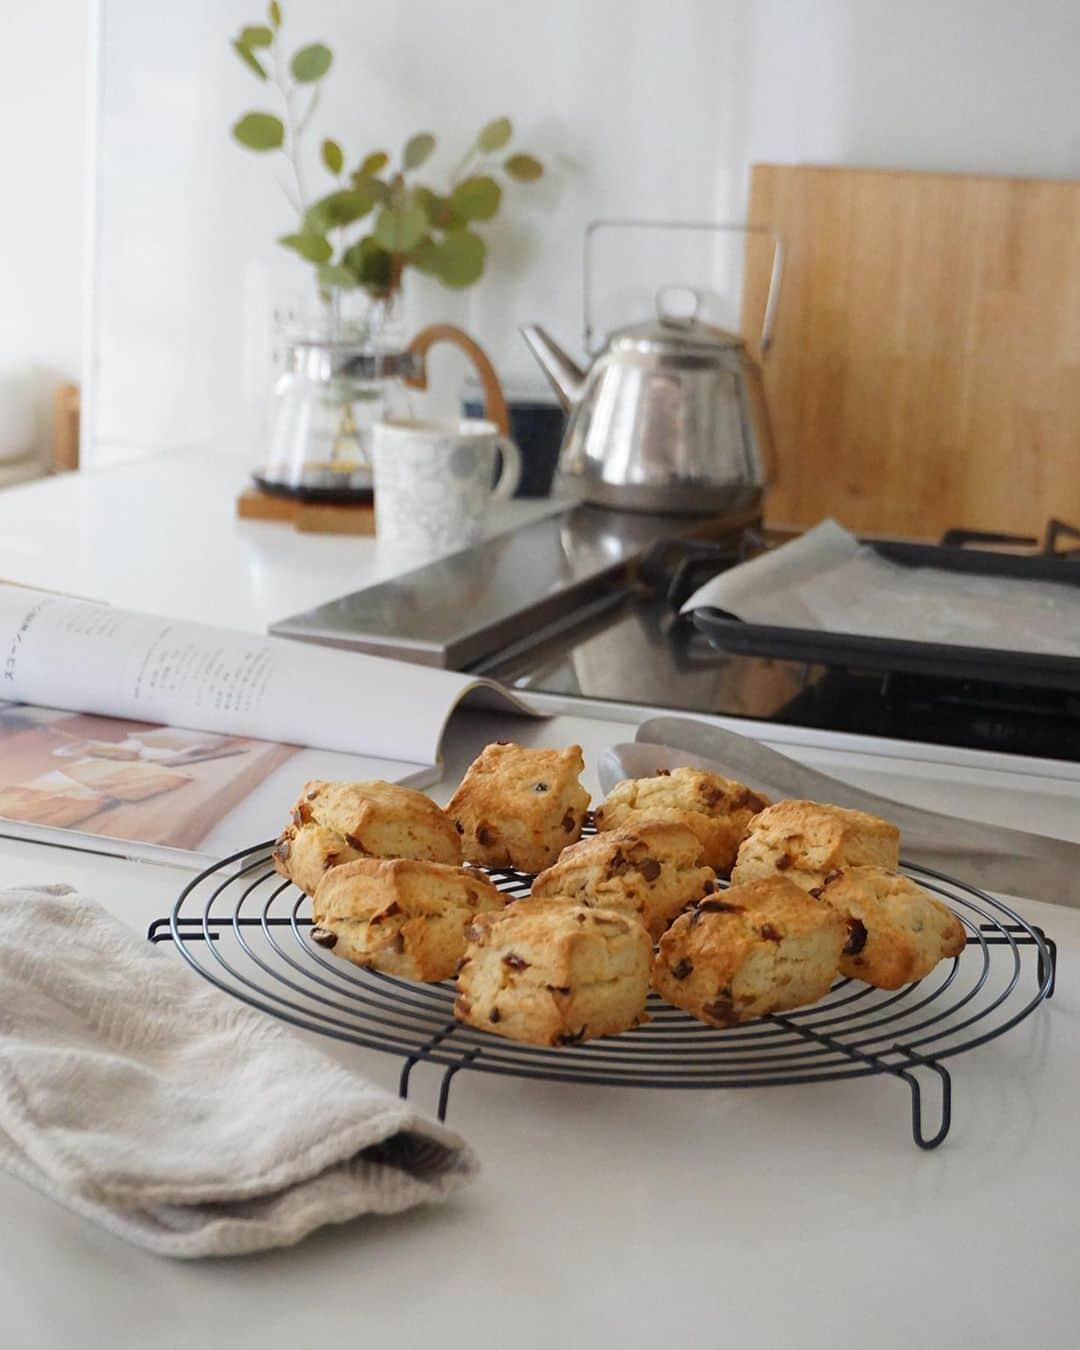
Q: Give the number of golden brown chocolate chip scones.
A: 9